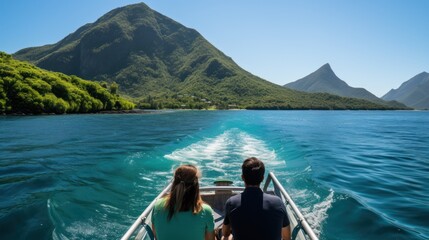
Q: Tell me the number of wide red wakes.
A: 0